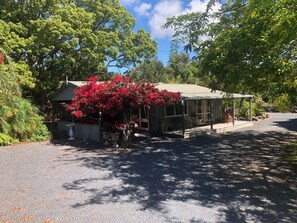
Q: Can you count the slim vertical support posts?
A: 4